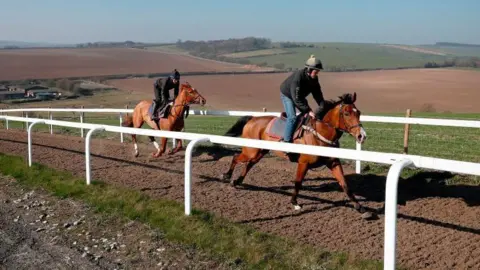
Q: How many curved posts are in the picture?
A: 4